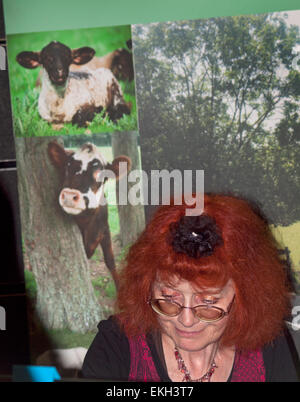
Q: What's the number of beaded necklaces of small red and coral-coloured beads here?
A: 1